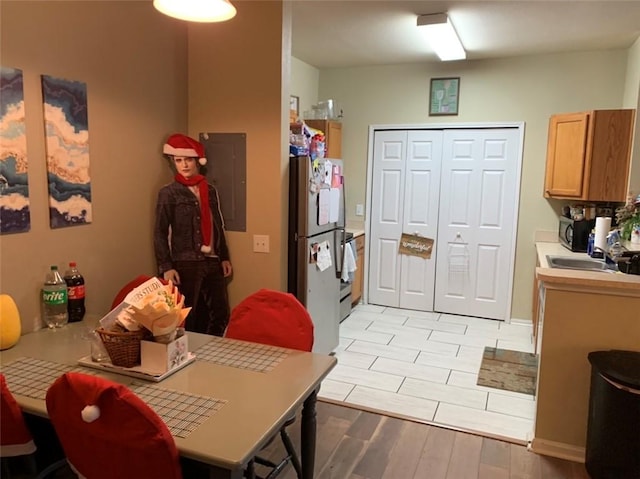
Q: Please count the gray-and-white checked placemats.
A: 3